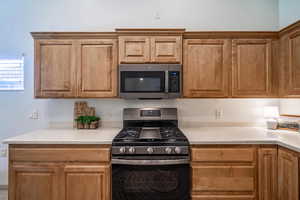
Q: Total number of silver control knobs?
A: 5